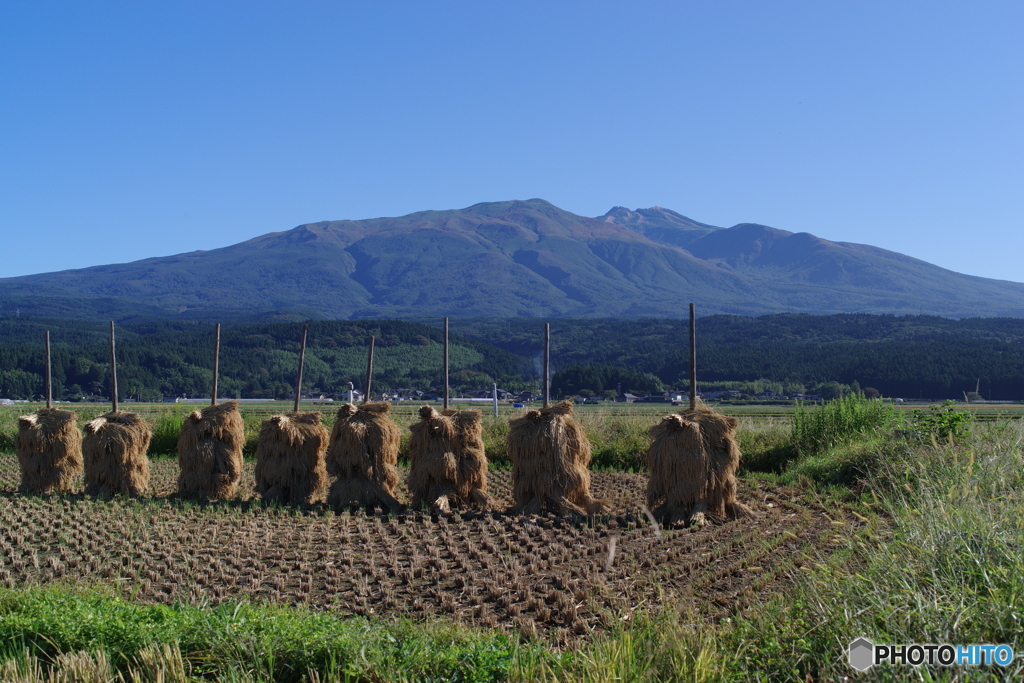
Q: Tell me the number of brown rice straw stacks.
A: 8